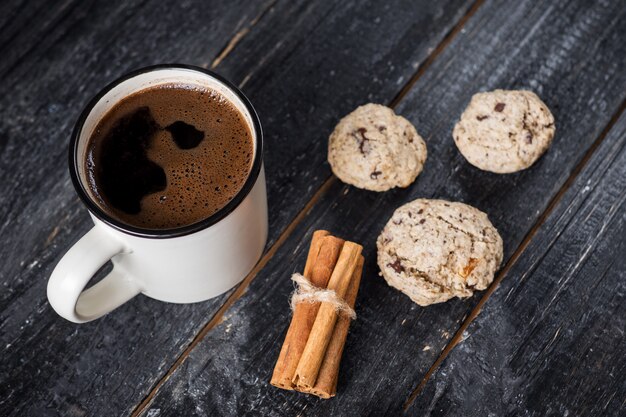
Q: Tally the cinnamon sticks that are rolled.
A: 3